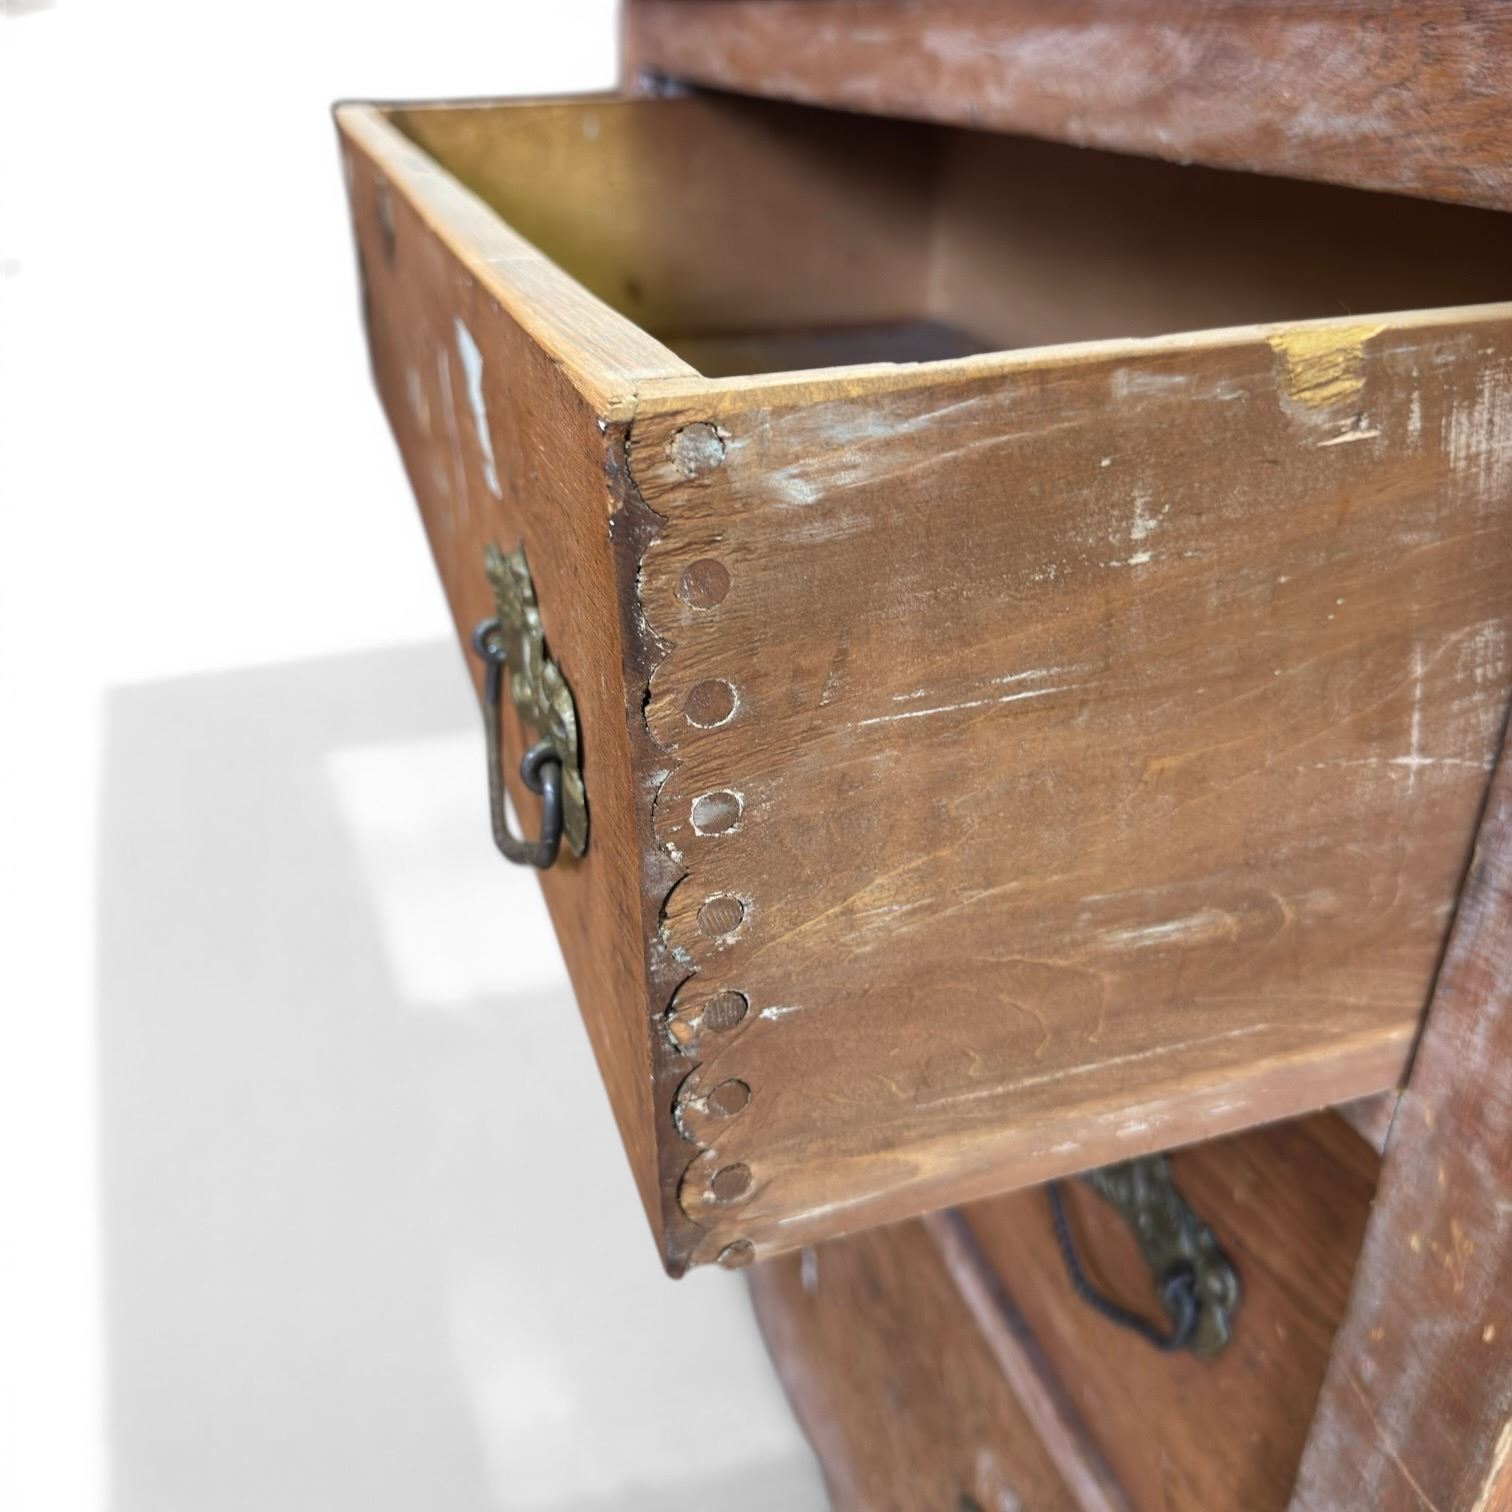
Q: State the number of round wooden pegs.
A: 9